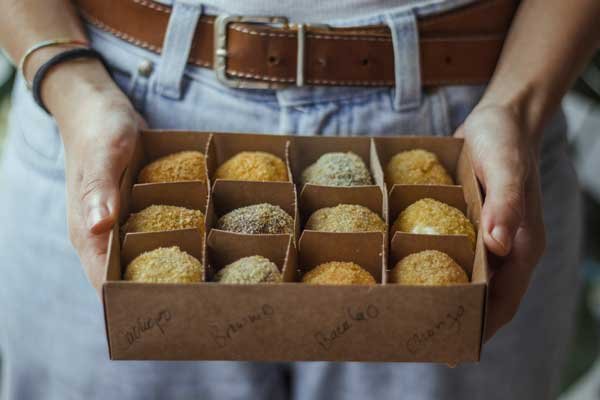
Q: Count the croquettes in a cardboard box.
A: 12